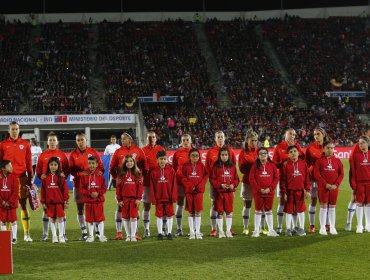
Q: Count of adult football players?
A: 11